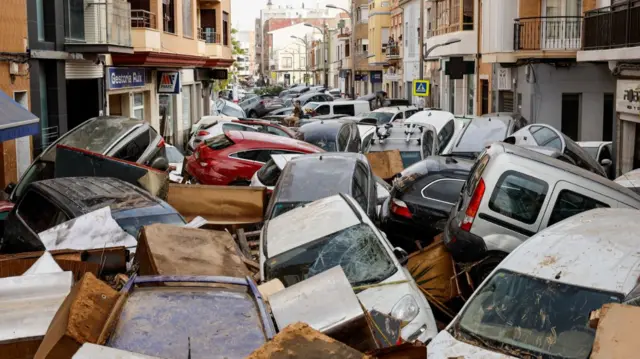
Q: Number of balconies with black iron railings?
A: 2